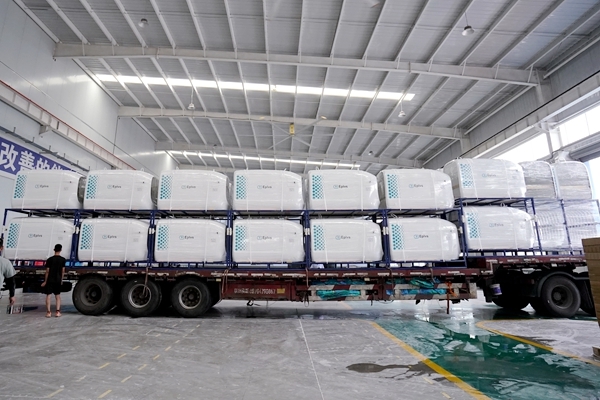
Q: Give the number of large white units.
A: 14